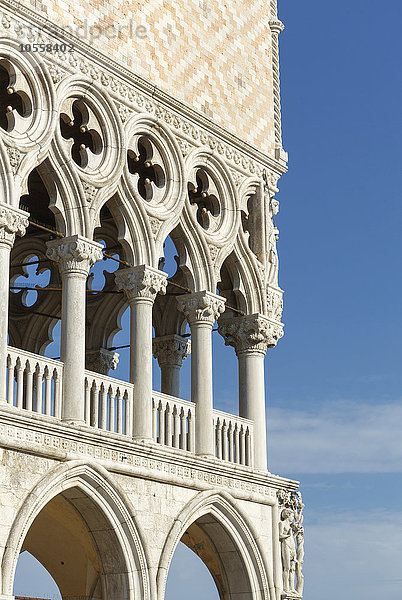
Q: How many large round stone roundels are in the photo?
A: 4